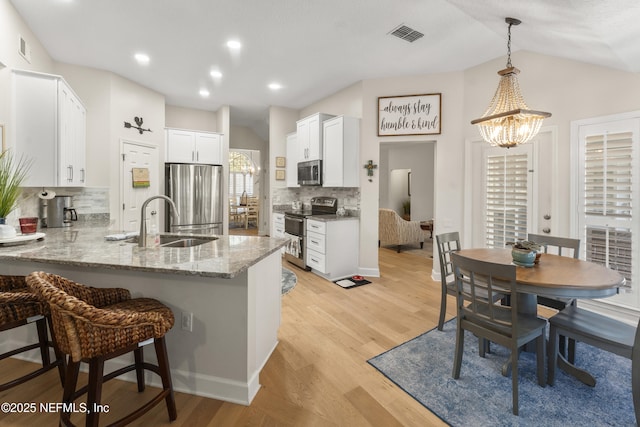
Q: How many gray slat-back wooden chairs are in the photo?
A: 4